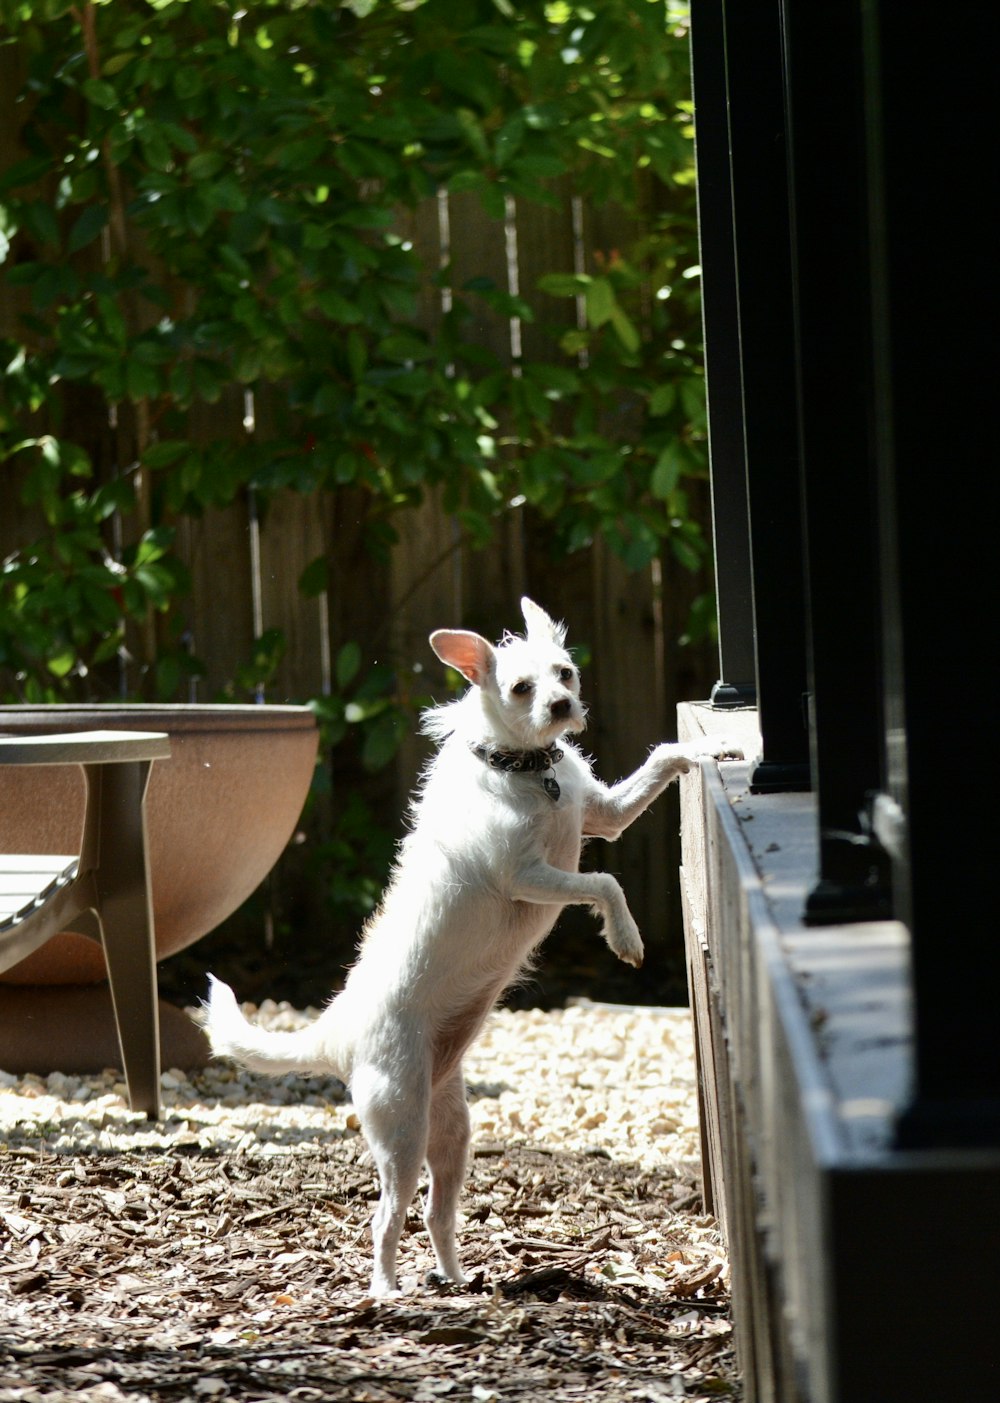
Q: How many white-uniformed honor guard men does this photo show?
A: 0